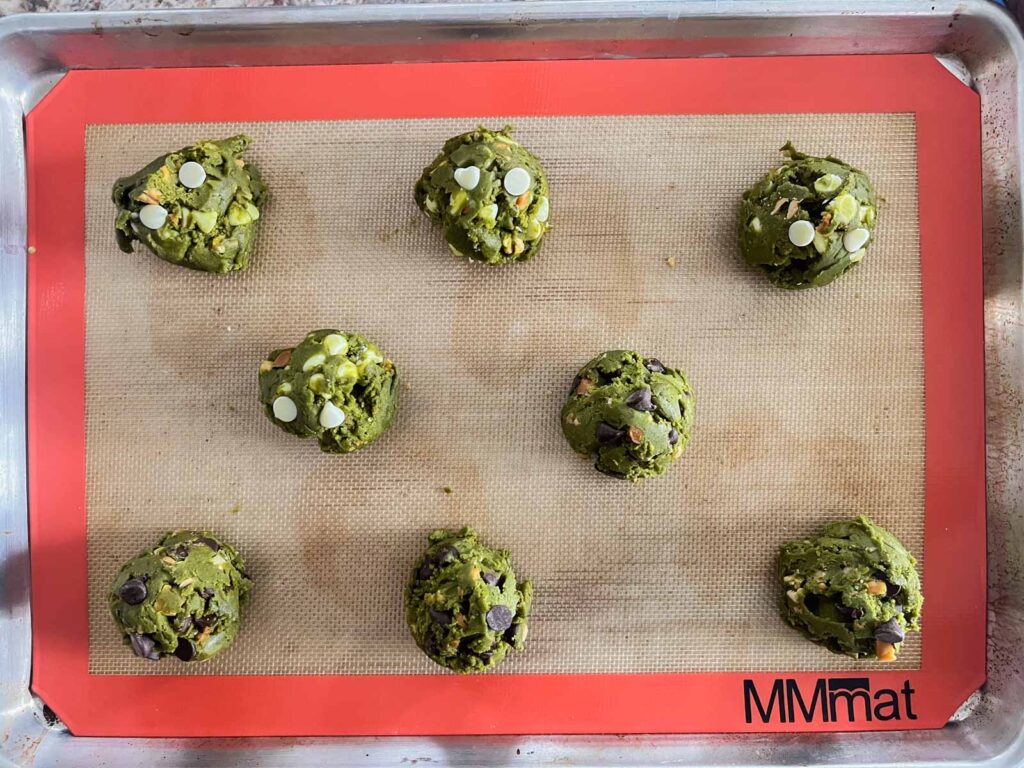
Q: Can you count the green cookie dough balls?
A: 8